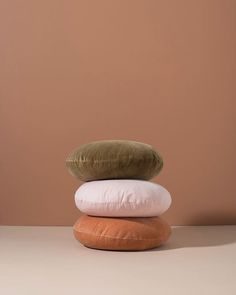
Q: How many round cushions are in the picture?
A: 3